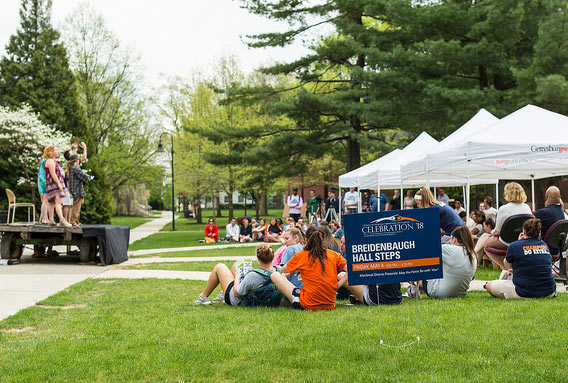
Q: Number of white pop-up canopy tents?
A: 4